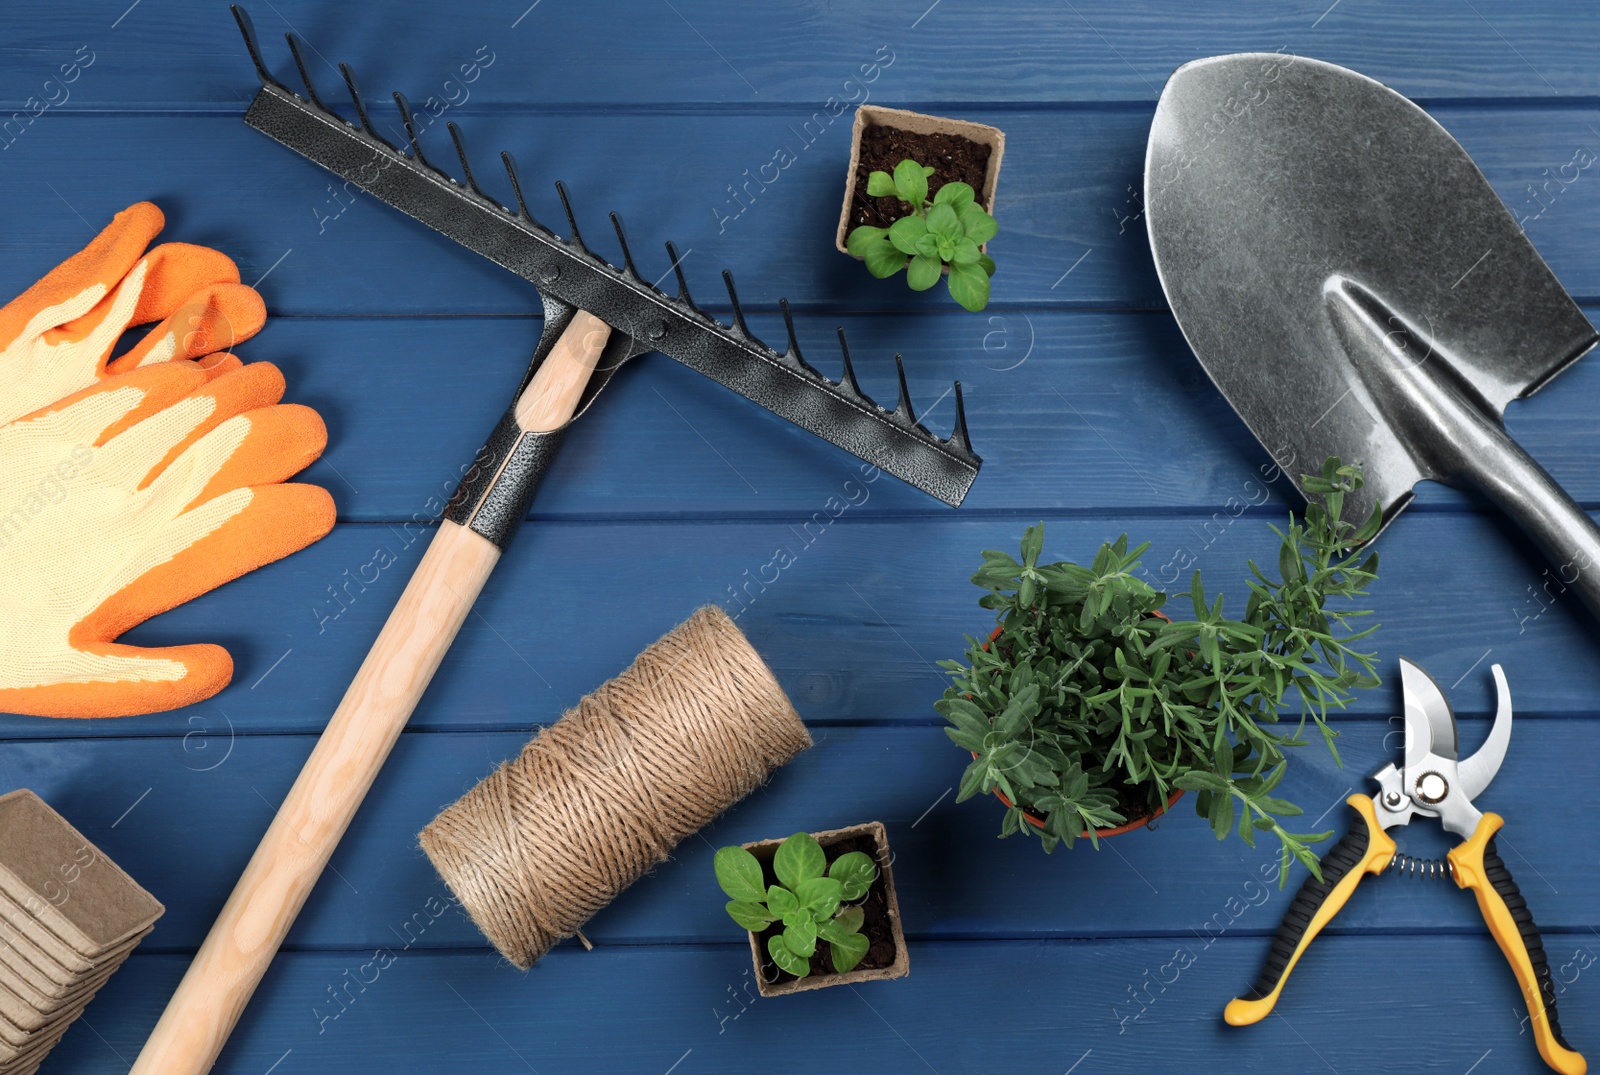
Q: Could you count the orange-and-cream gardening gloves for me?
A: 2